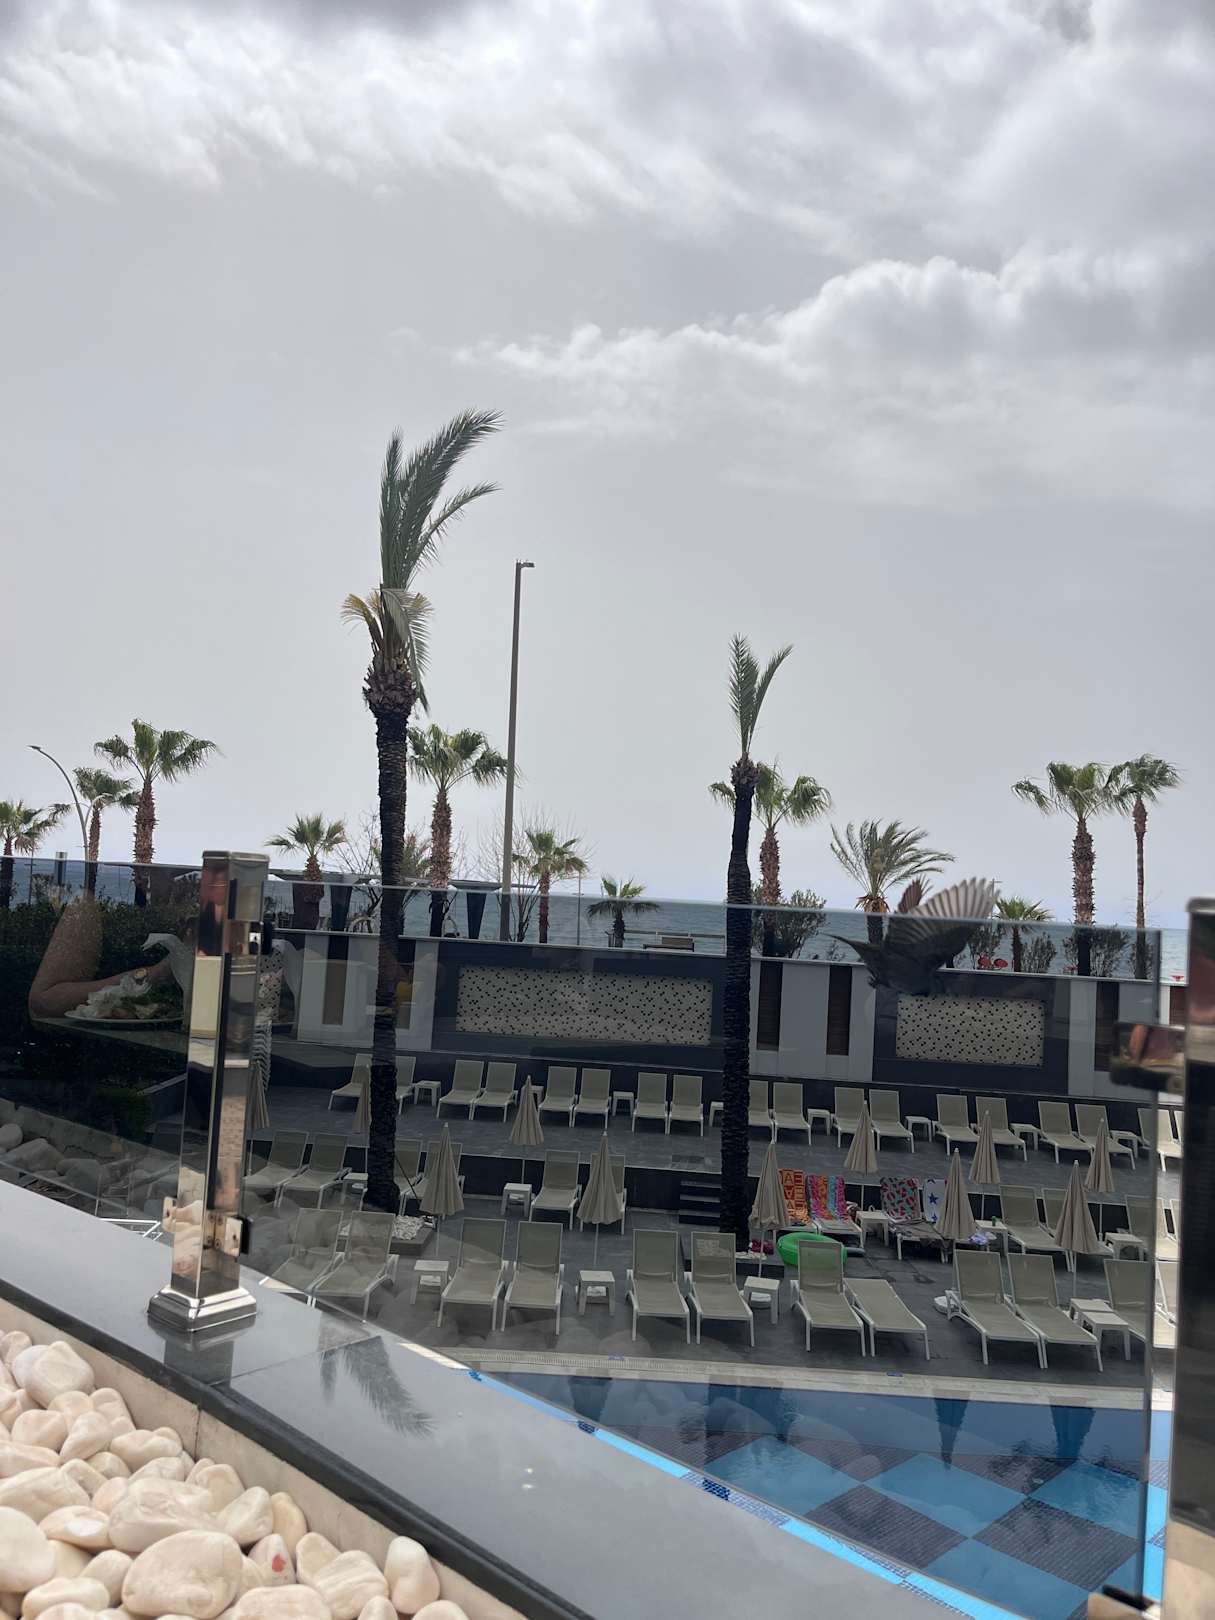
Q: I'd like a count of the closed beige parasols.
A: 11